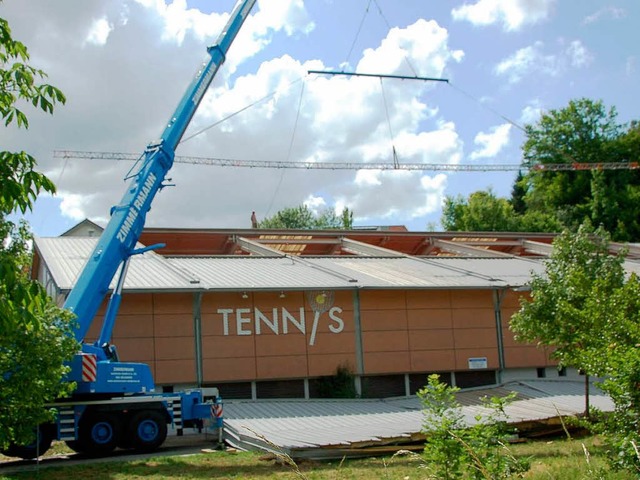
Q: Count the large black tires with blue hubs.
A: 2